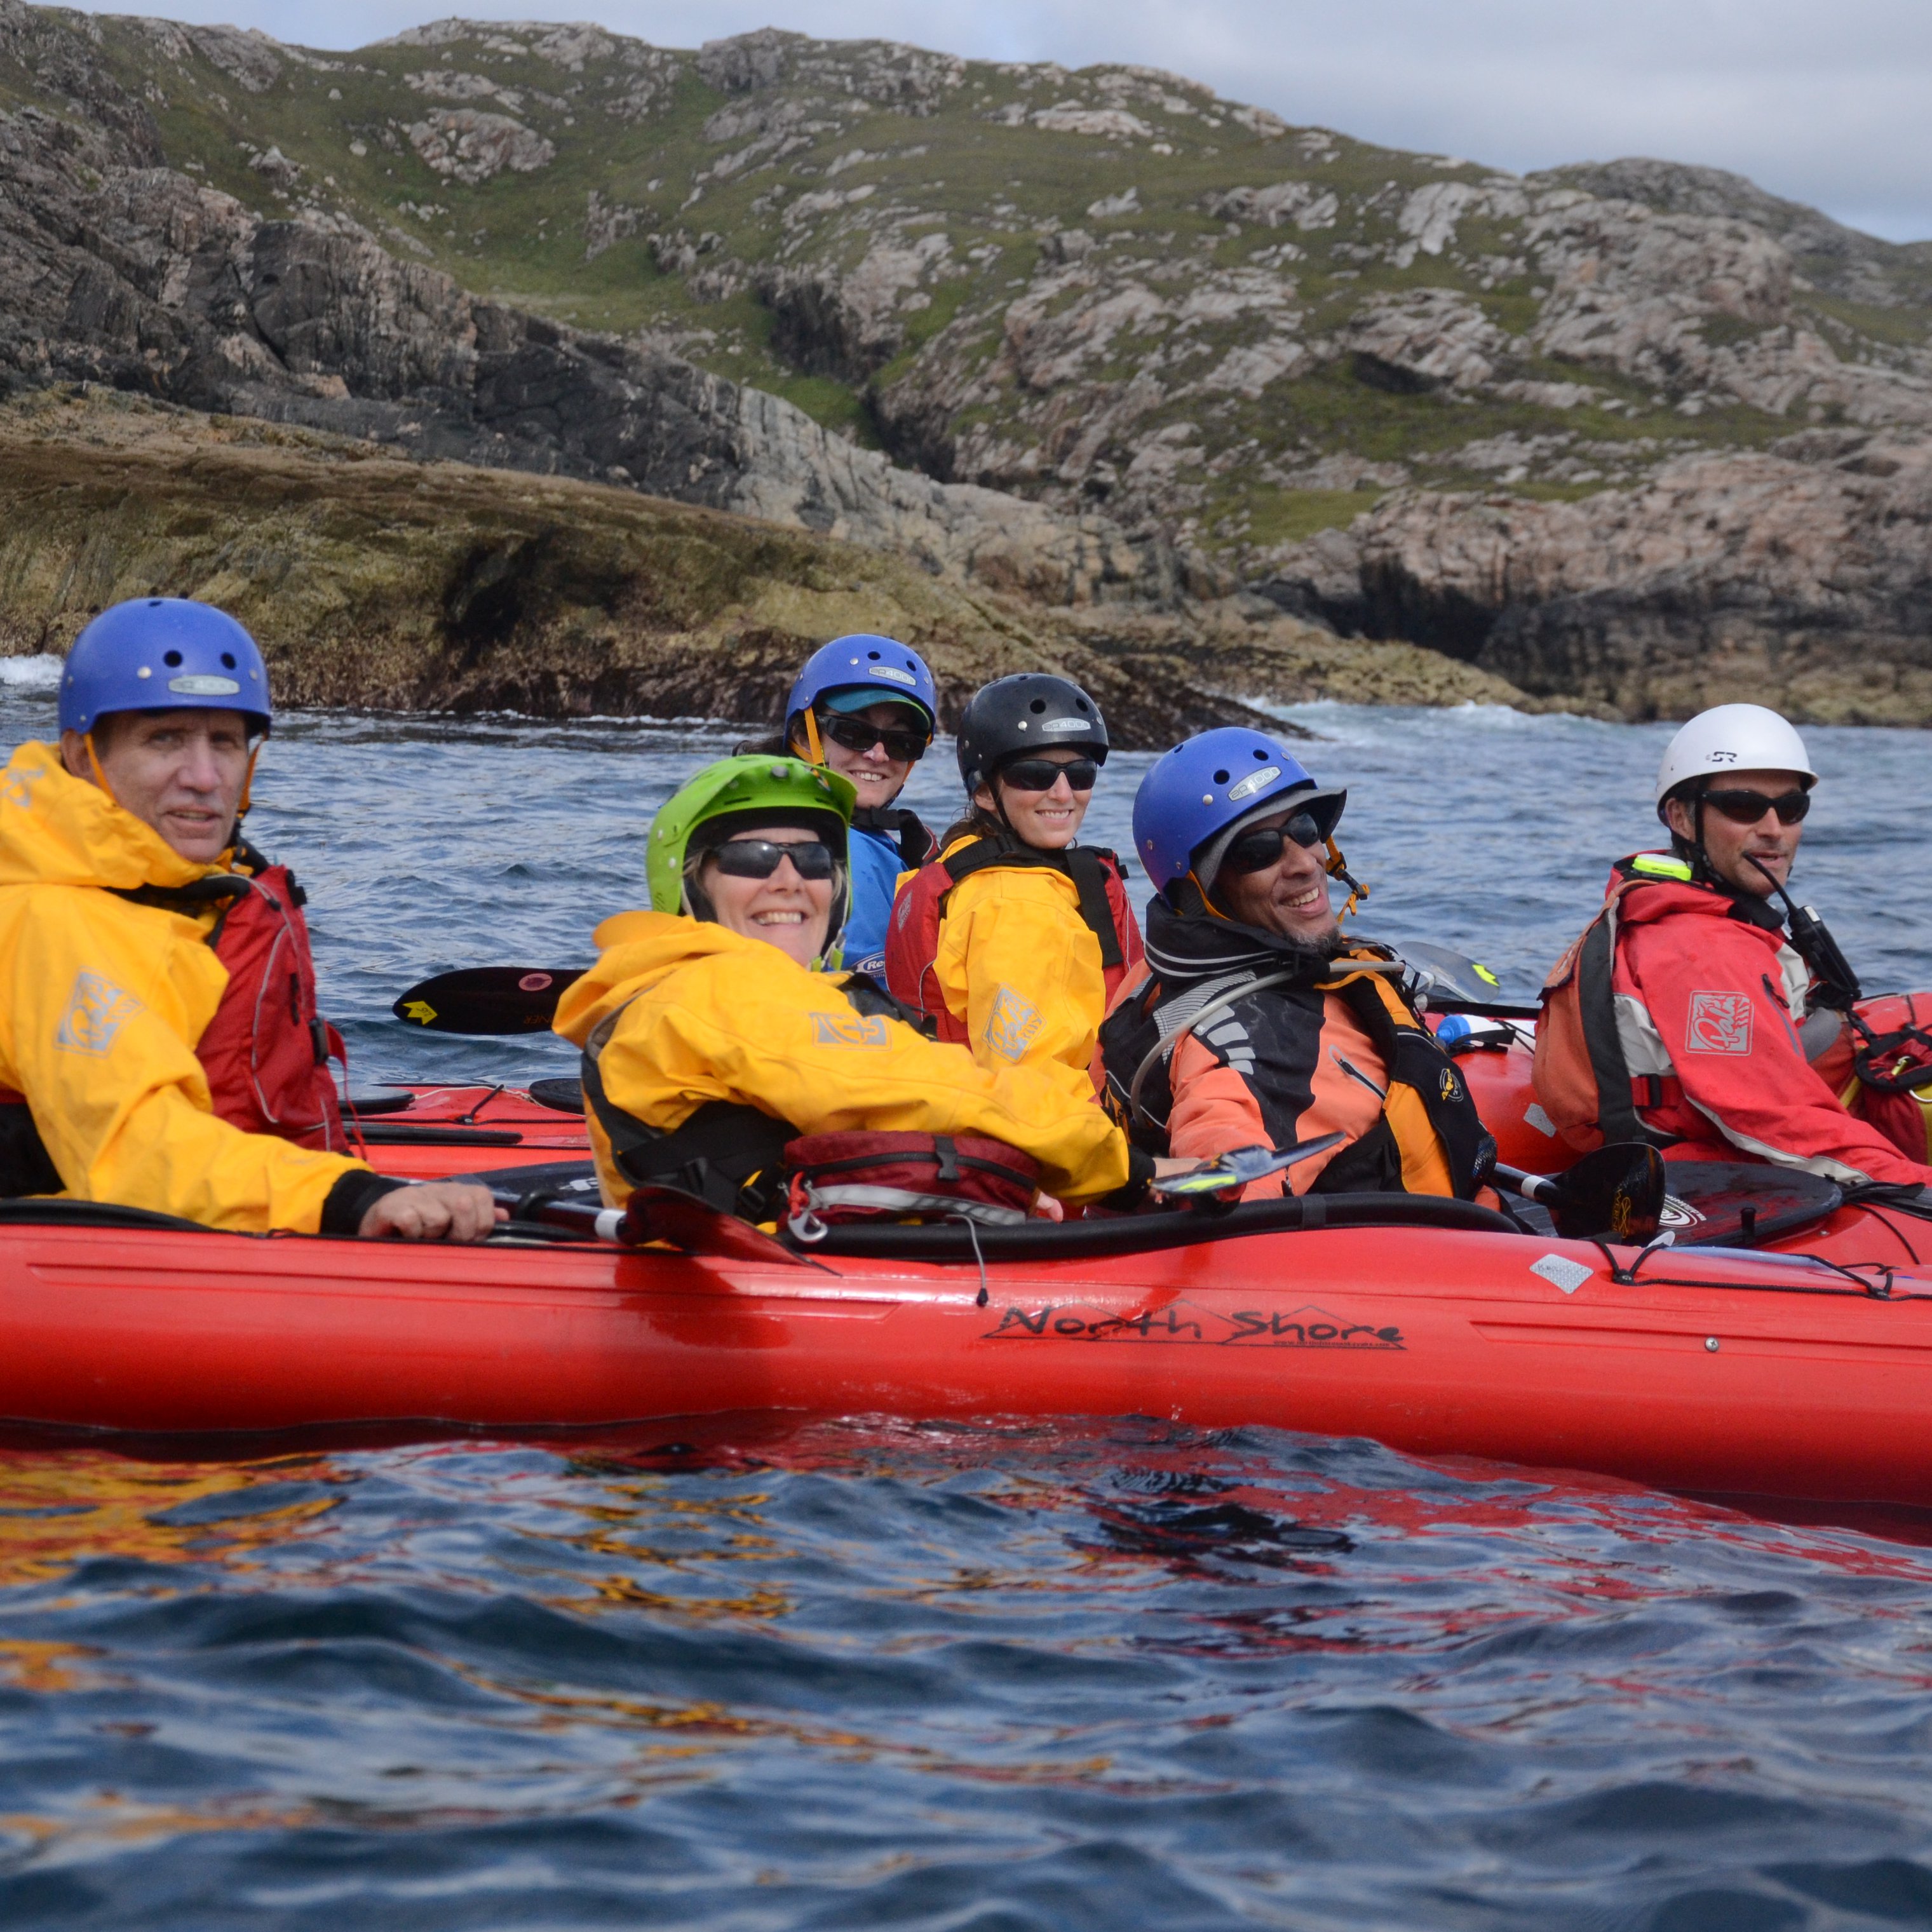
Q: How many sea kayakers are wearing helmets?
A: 6